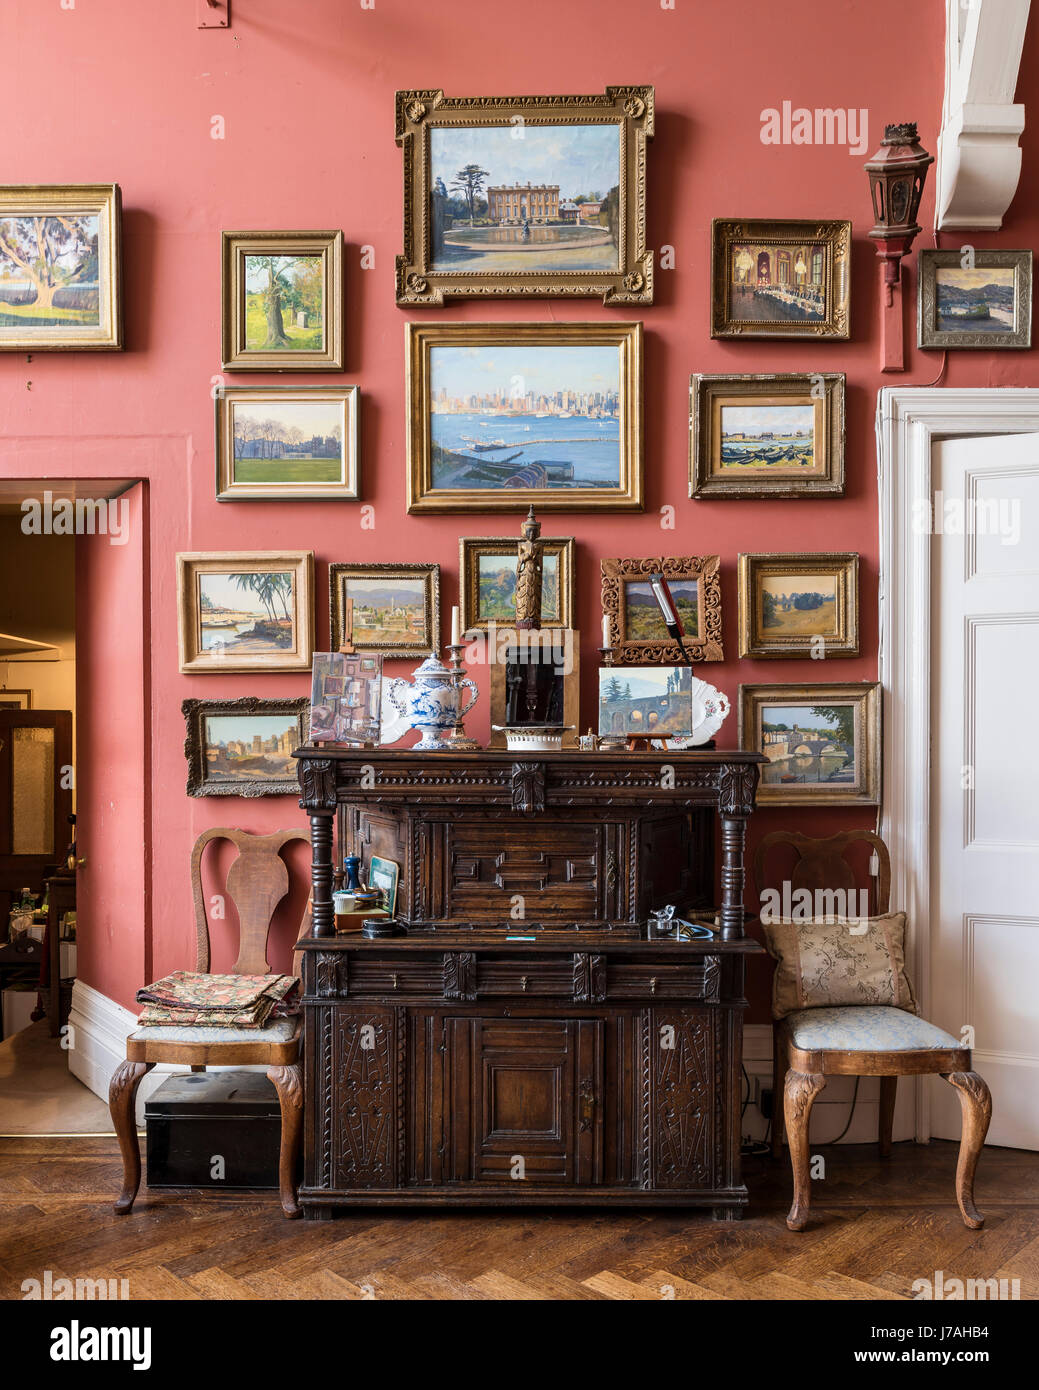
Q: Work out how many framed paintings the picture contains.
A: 15